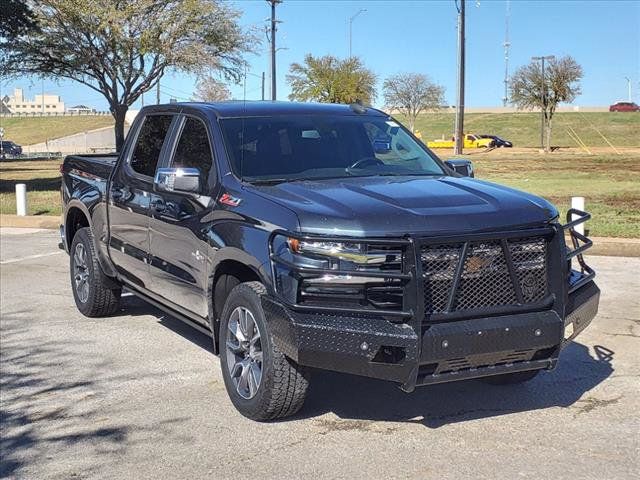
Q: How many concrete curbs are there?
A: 1